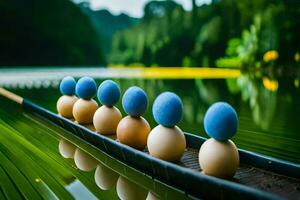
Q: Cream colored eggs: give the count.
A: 6